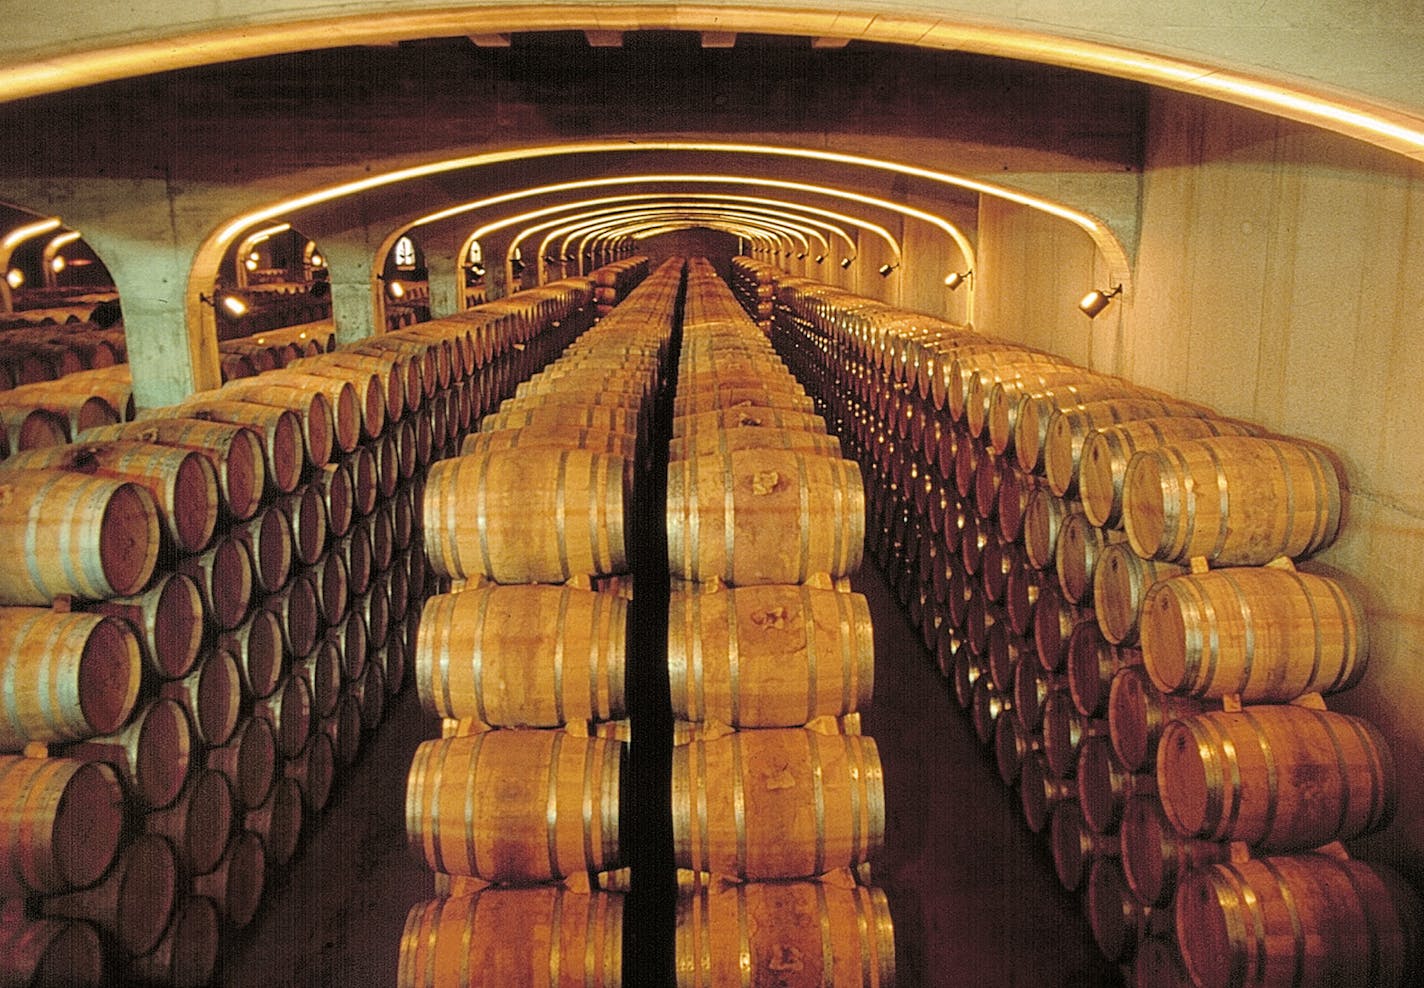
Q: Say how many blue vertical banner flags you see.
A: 0